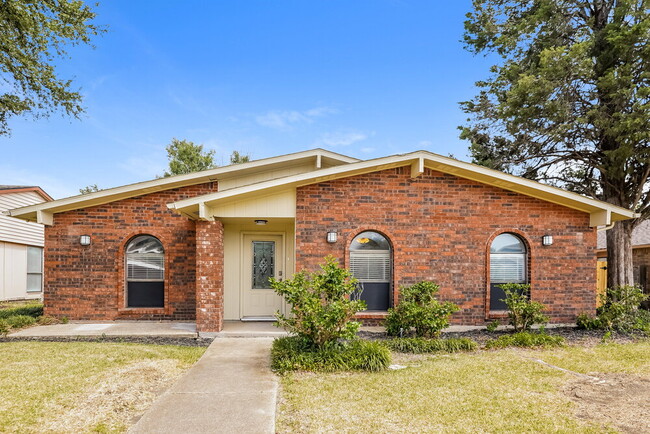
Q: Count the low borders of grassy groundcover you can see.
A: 3